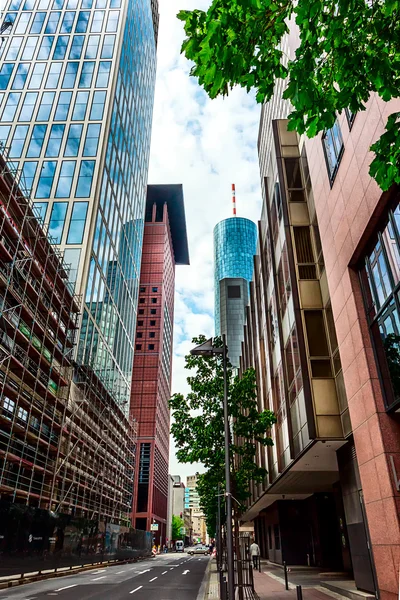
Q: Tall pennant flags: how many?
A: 0